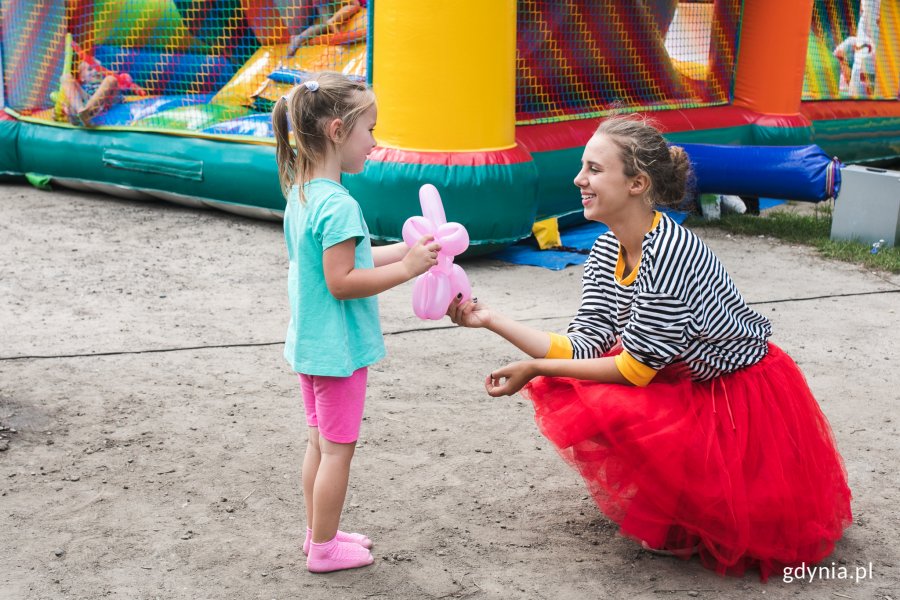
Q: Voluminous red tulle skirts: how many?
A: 1